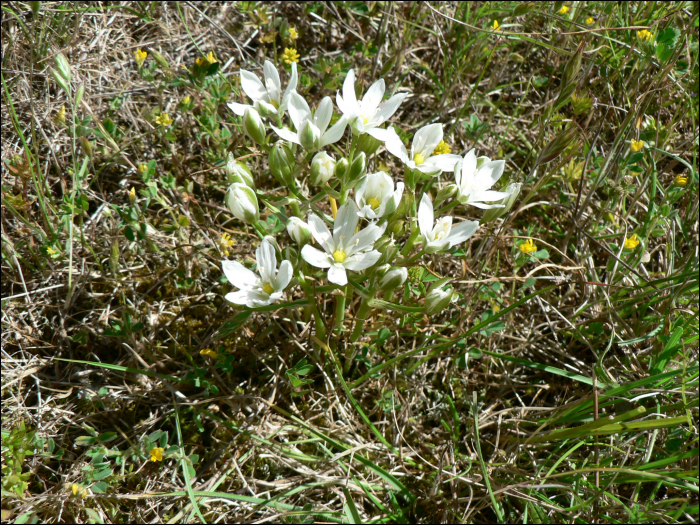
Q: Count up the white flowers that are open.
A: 9